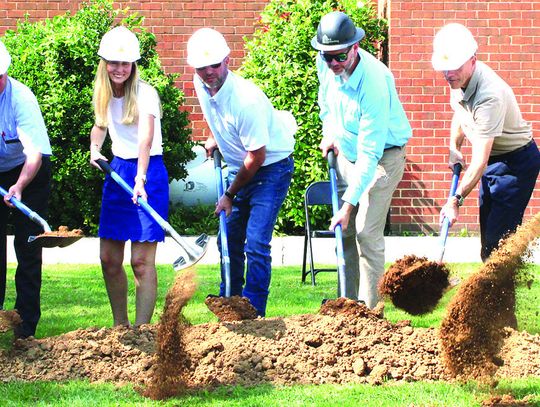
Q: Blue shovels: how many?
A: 5